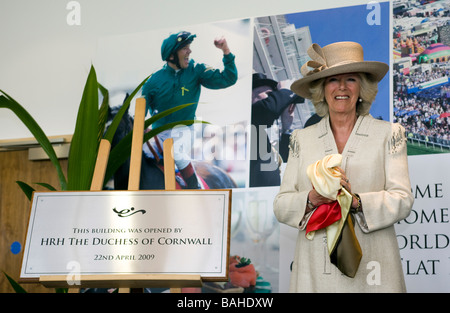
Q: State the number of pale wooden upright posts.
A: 3